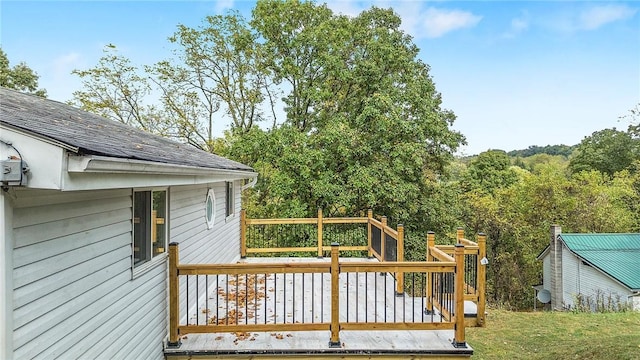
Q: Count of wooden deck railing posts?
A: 11